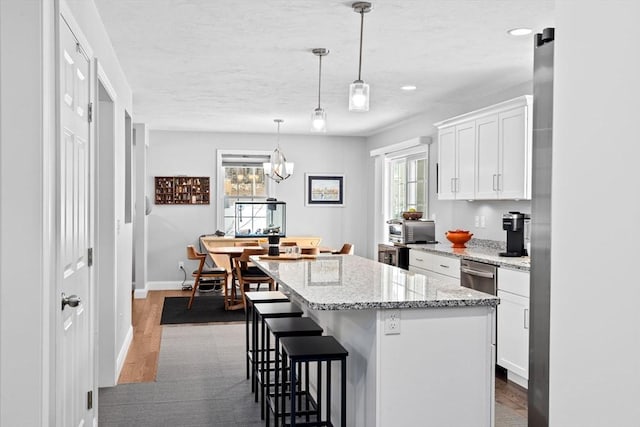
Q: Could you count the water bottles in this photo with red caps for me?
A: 0